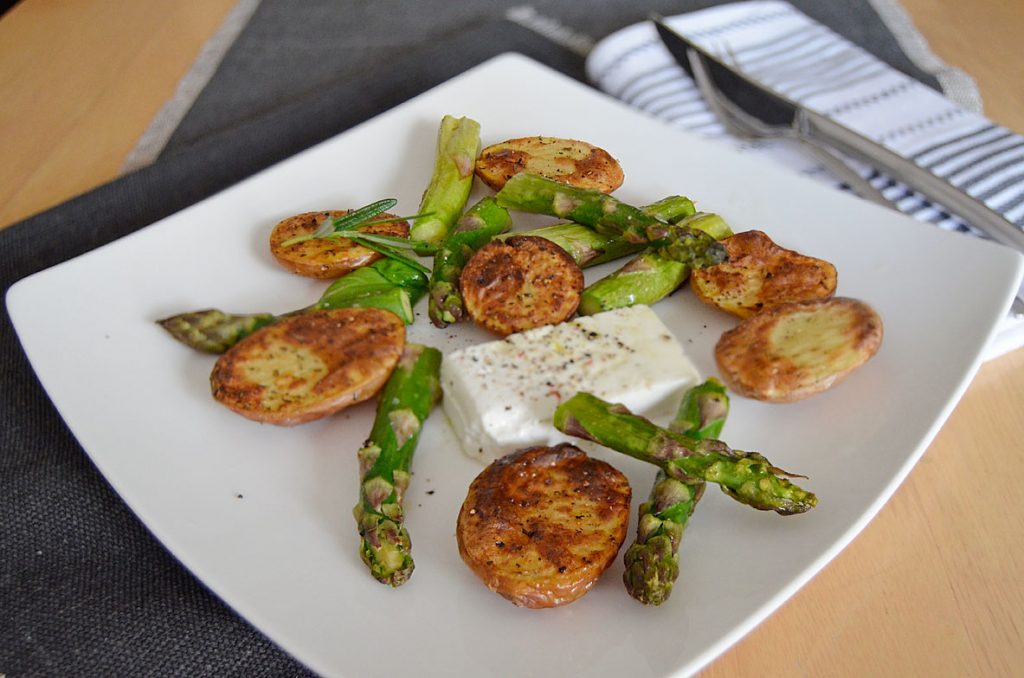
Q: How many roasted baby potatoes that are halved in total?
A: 7